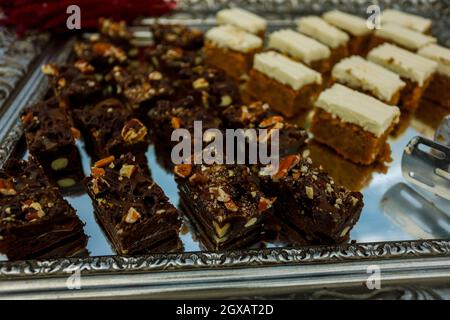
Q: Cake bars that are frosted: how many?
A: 12